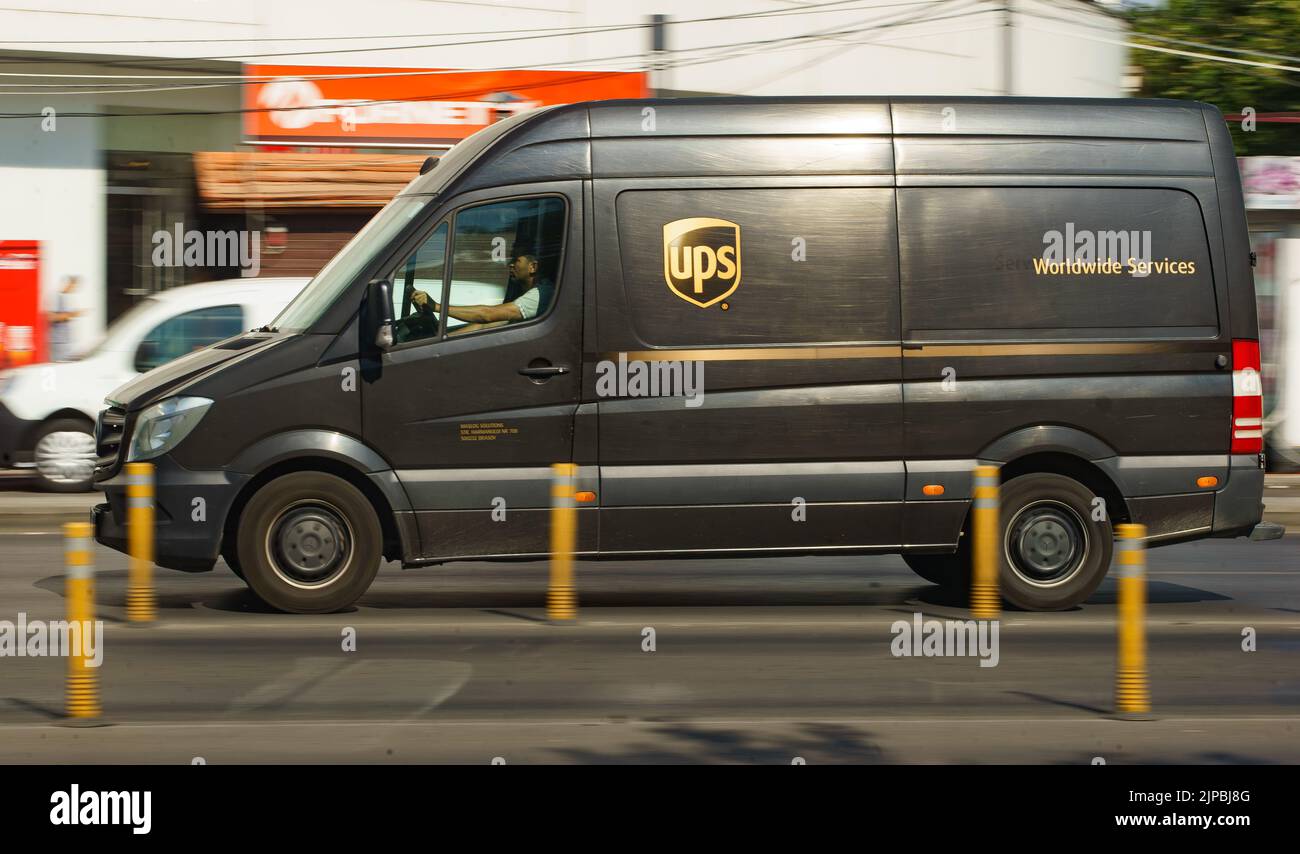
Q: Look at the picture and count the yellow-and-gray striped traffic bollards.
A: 5